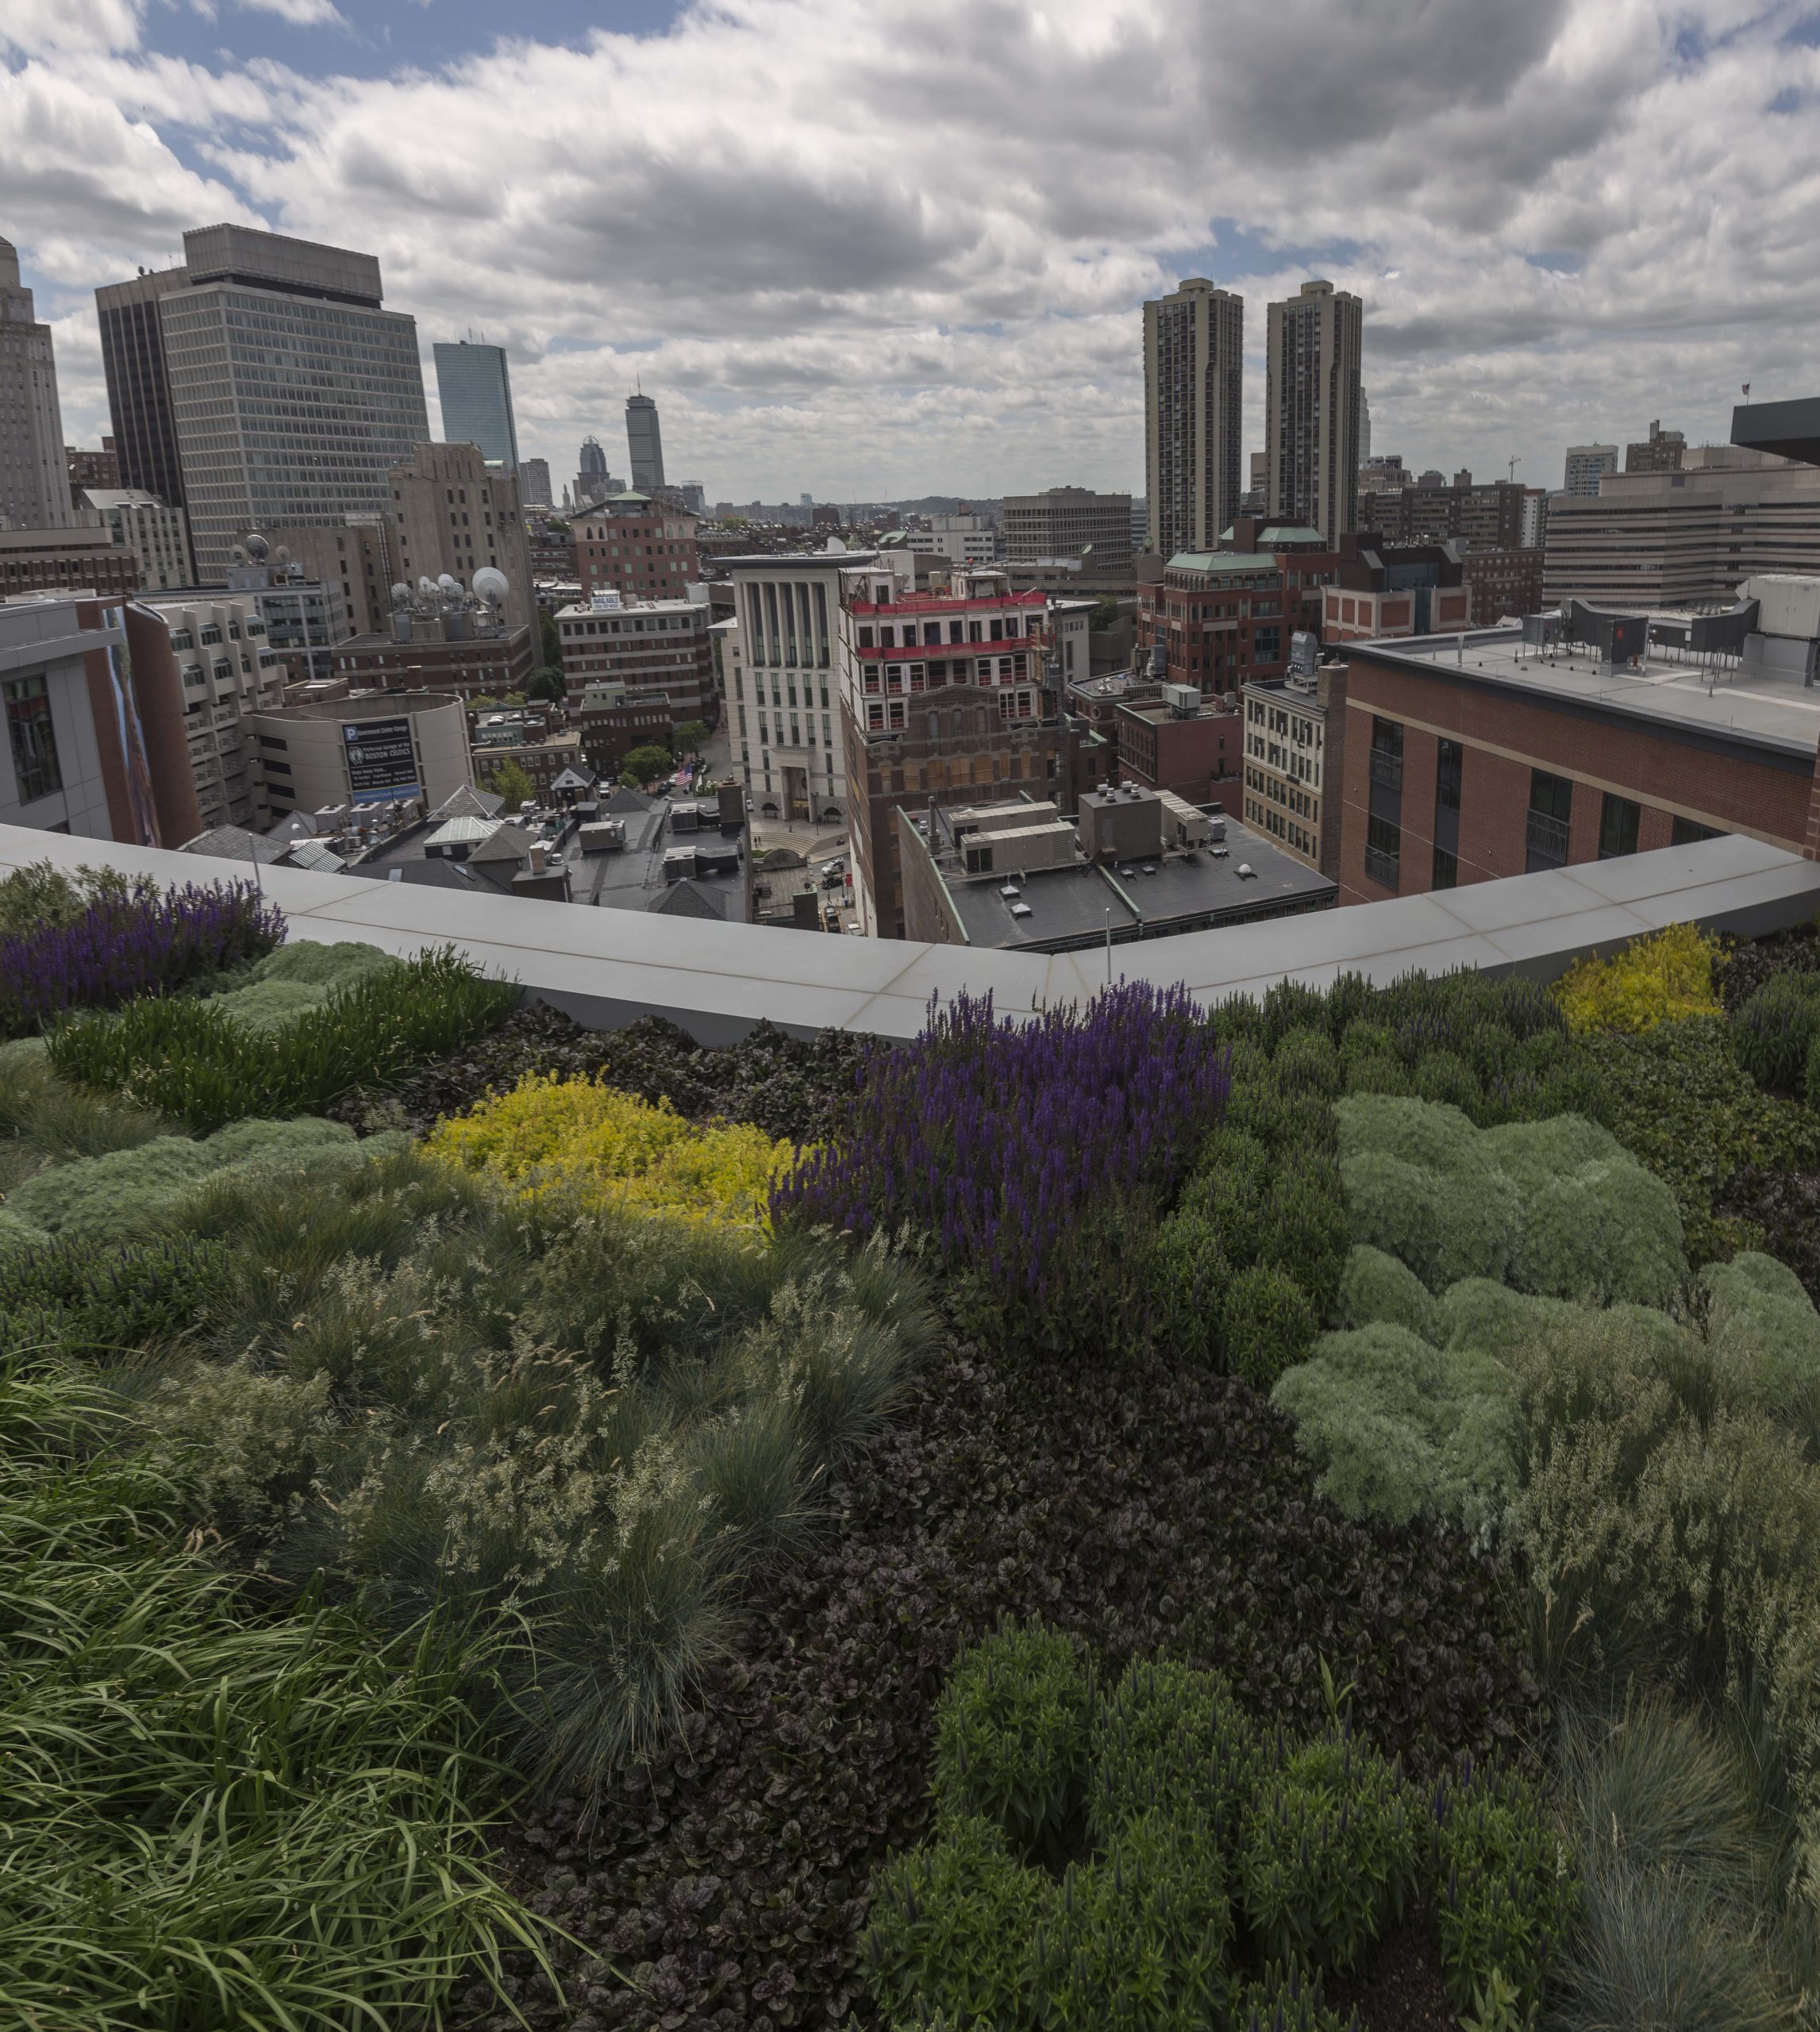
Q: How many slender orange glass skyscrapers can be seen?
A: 0